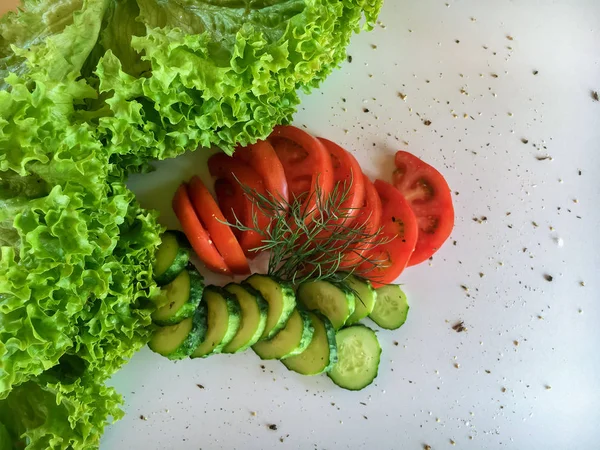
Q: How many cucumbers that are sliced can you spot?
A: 12